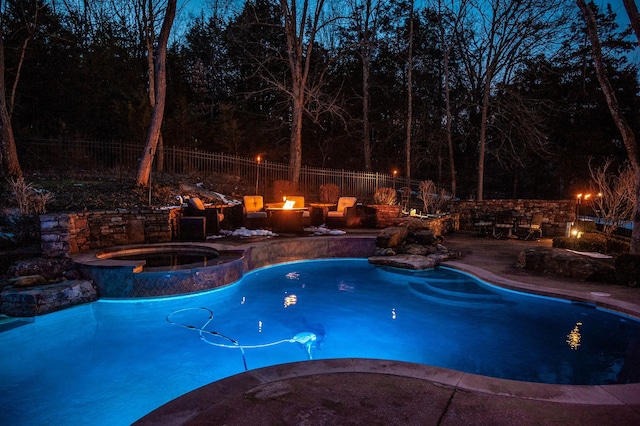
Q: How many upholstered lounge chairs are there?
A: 4